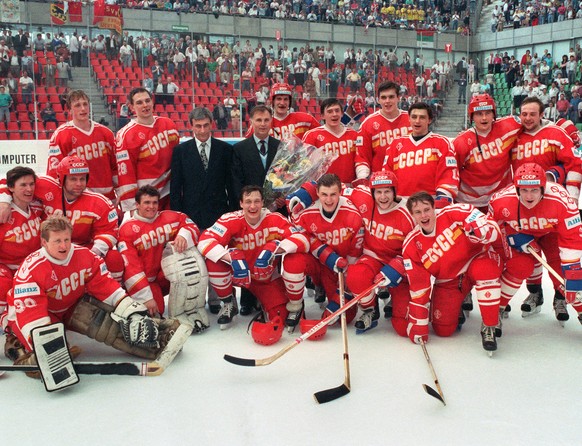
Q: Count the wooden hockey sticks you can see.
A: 5